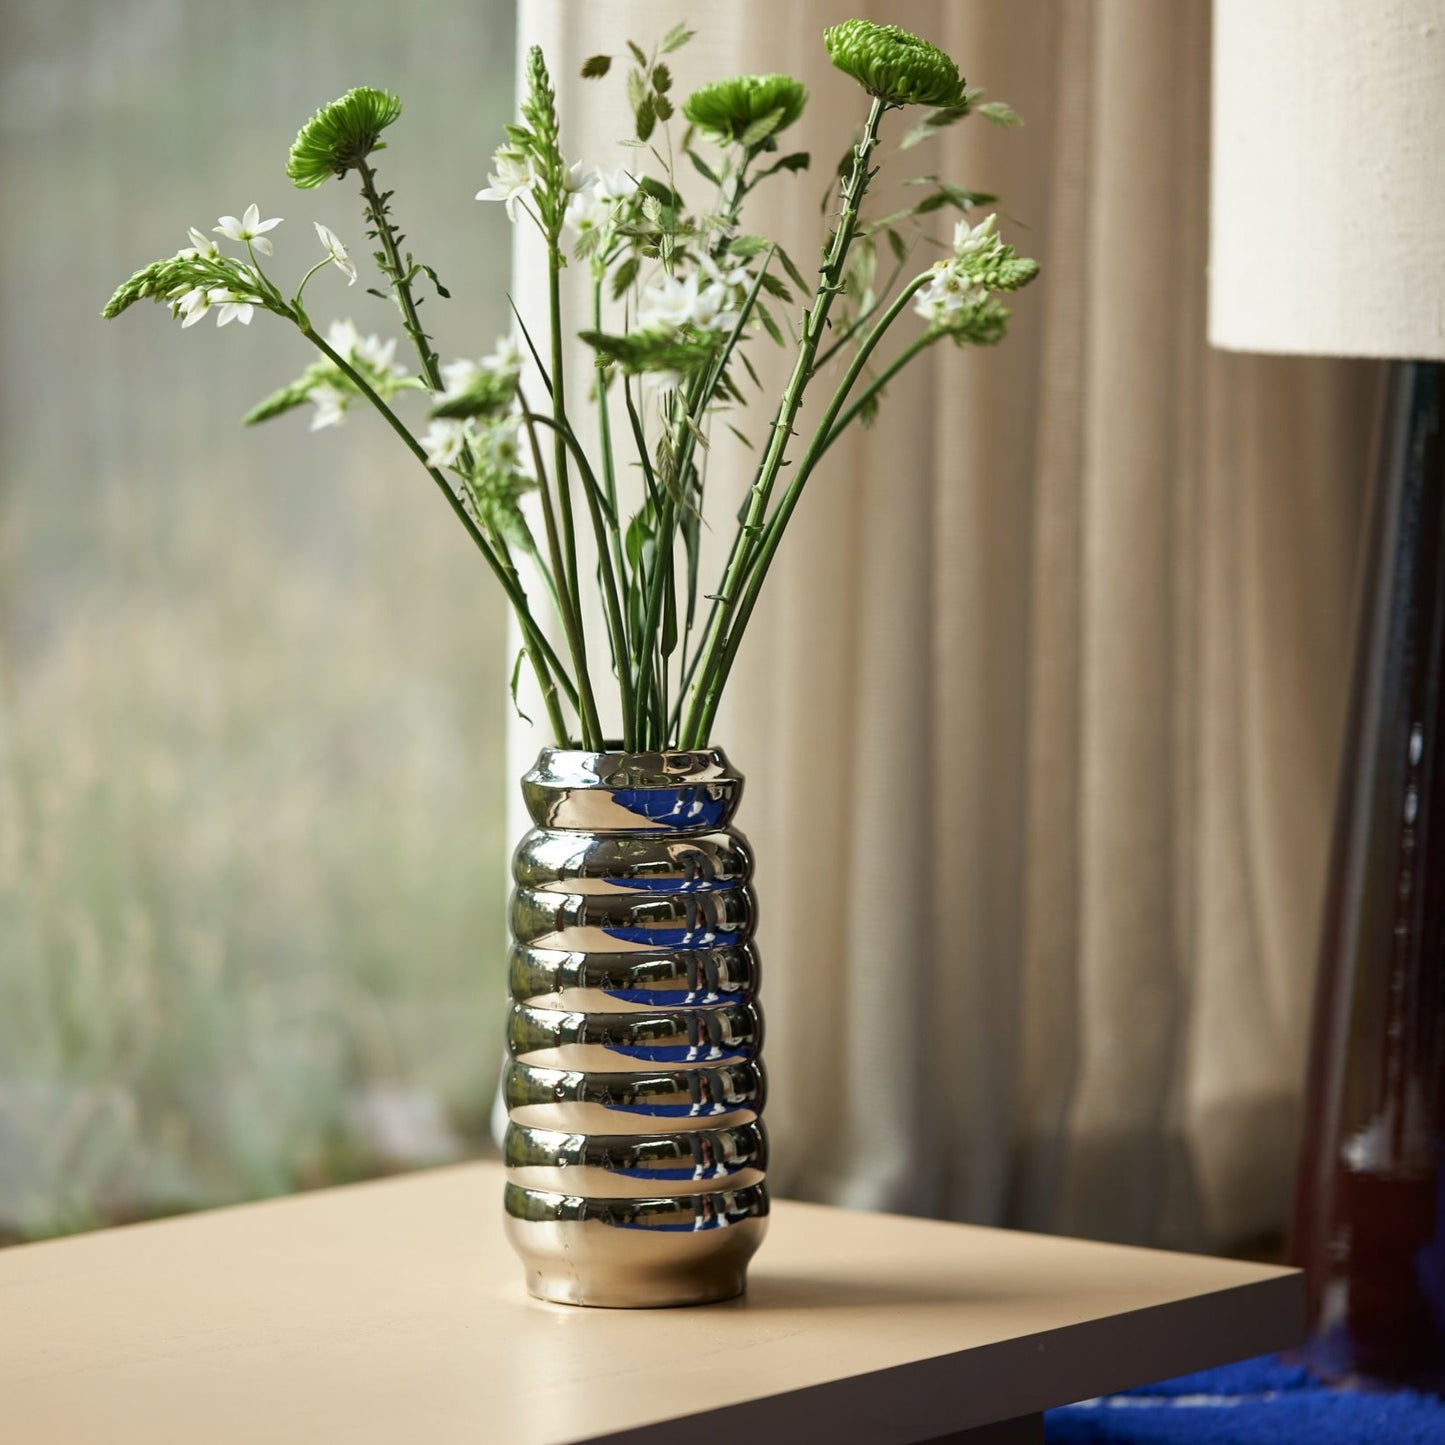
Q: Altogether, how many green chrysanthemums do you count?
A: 3